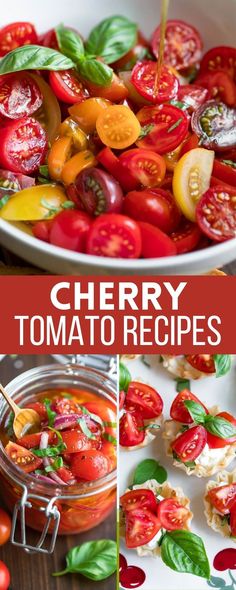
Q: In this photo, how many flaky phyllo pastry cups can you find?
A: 5